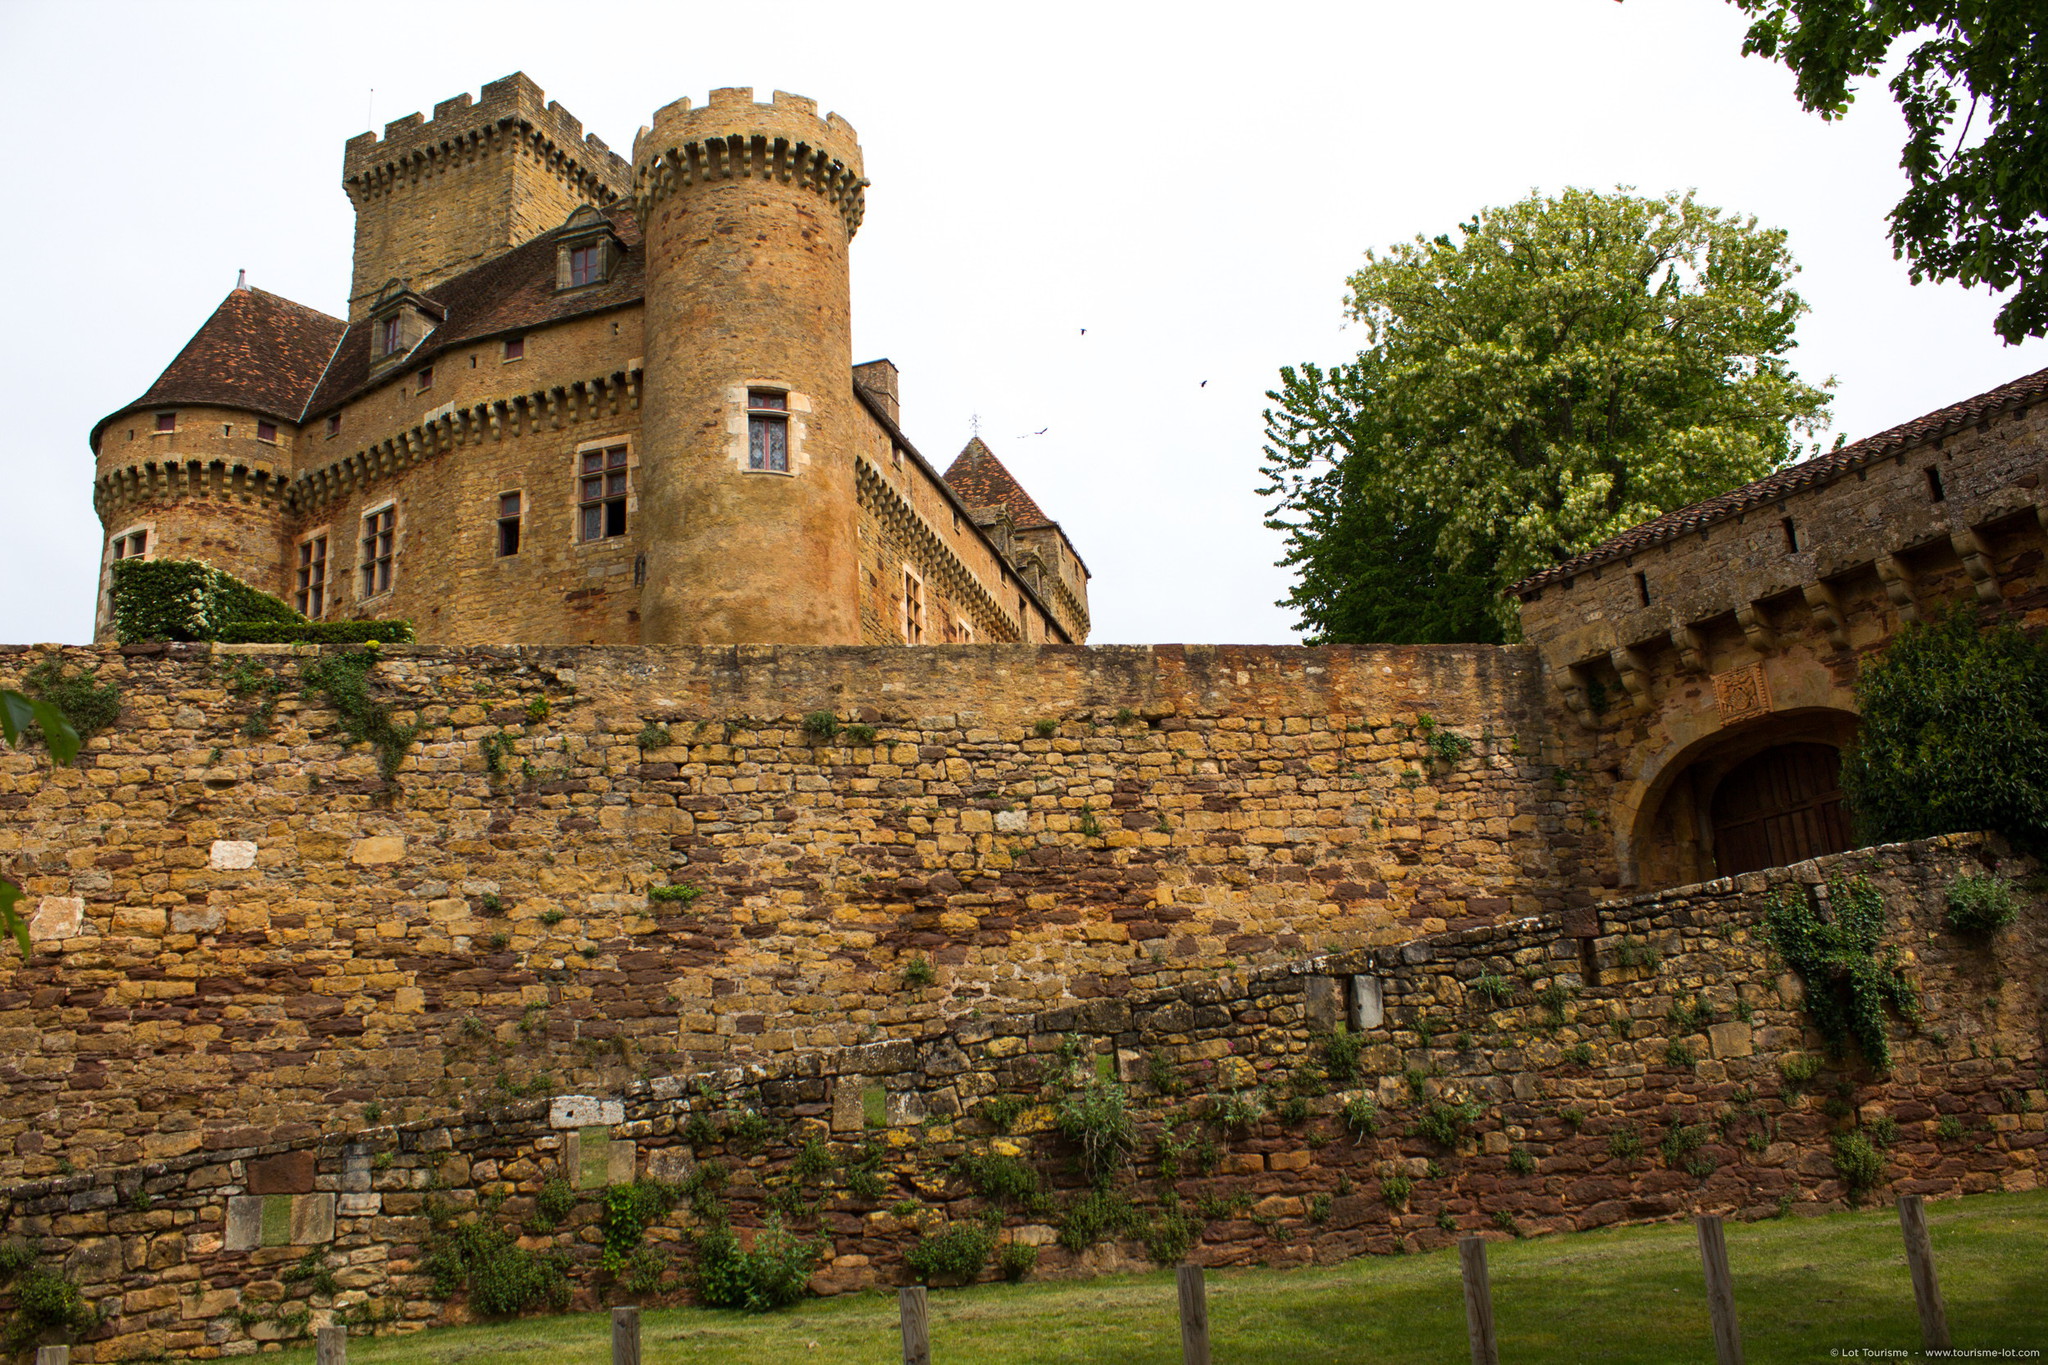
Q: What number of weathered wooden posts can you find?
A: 8